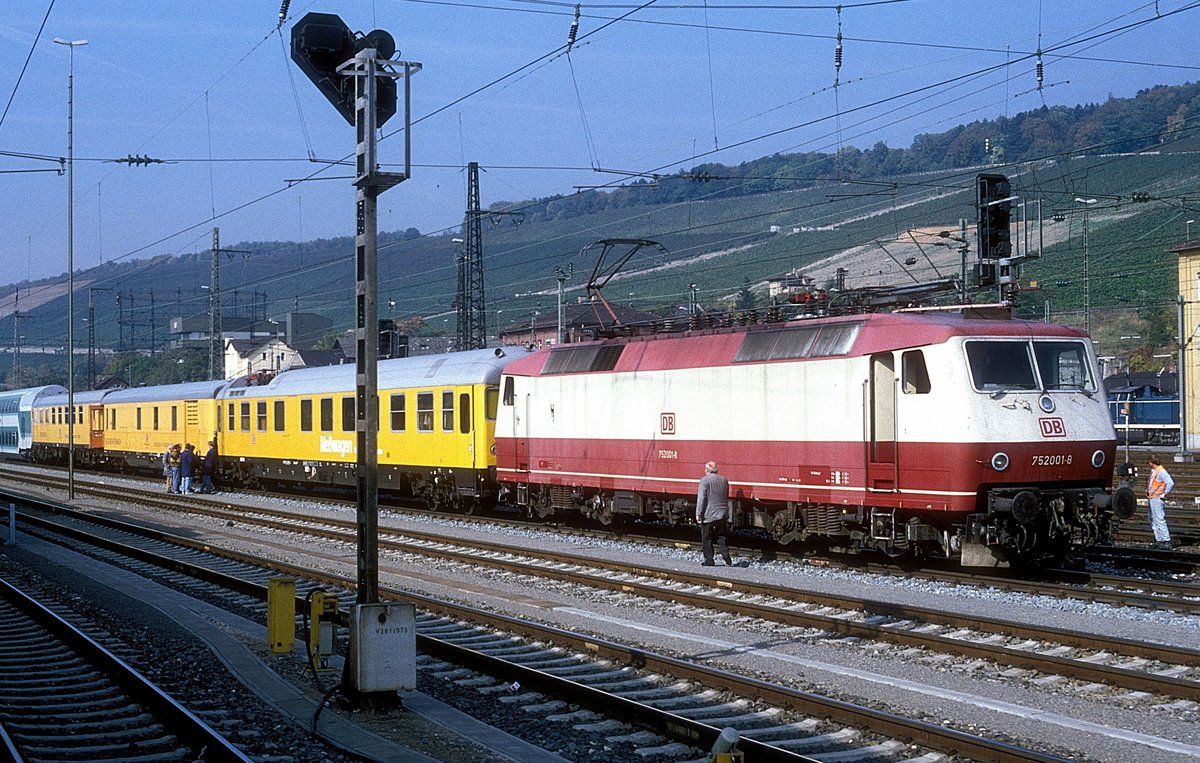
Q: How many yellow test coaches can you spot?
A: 3